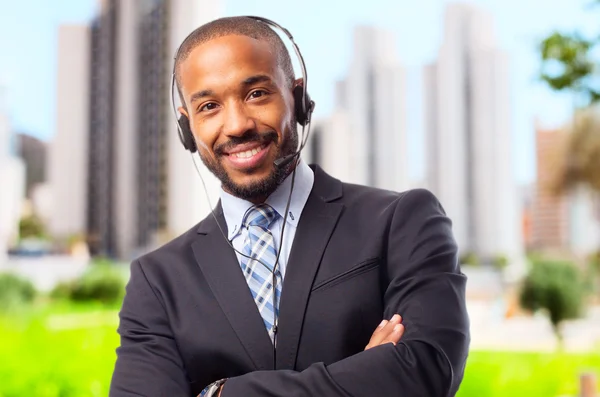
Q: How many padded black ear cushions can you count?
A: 2